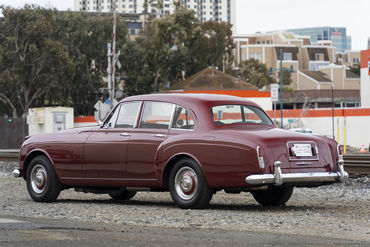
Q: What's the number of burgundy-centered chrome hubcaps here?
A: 2